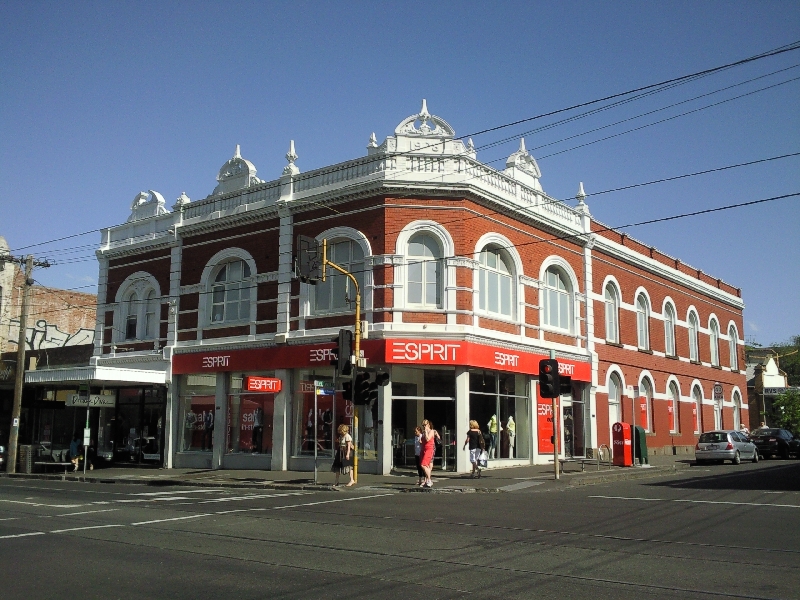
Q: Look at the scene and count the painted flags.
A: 0